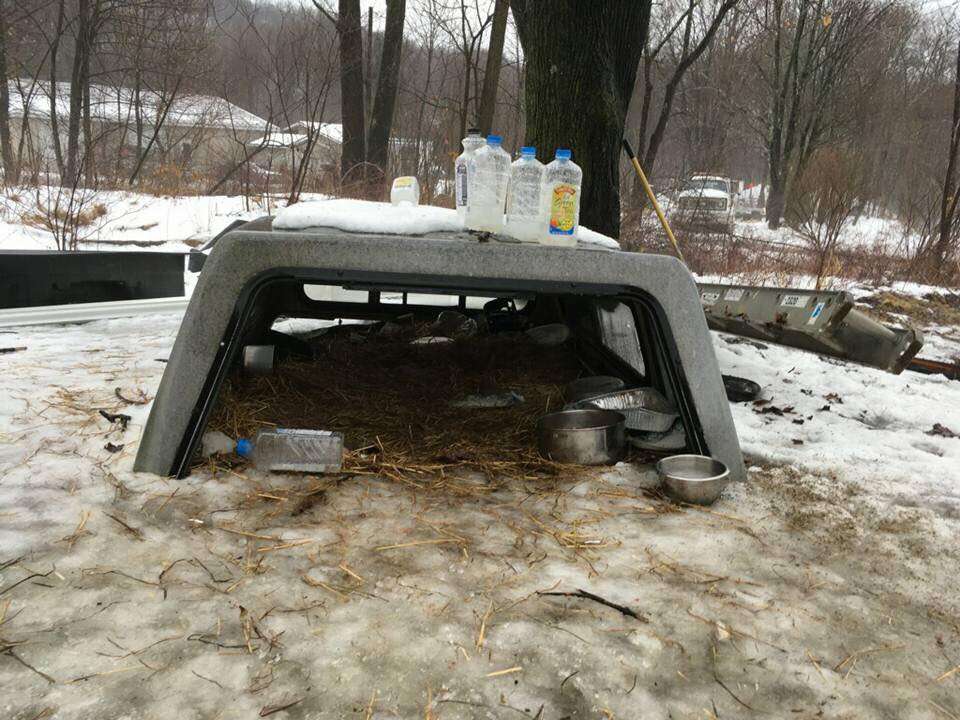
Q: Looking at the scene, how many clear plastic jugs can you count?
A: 5